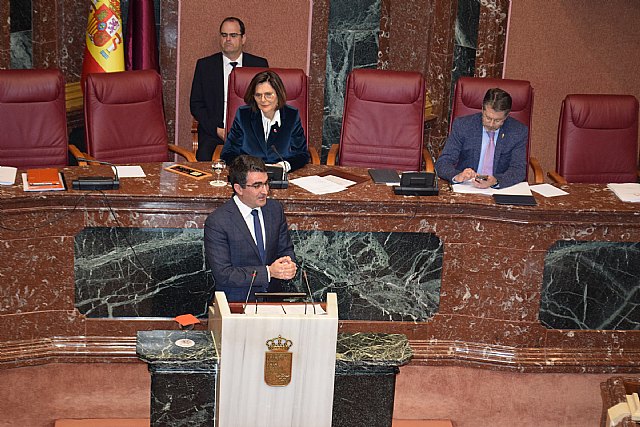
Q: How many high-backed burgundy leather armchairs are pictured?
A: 6